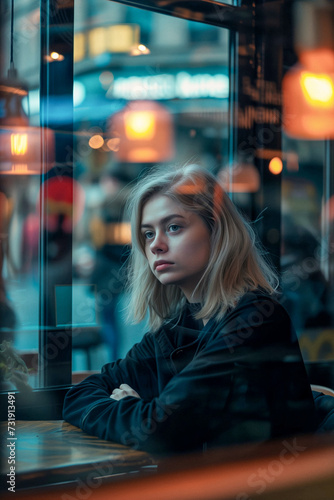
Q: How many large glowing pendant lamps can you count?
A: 3